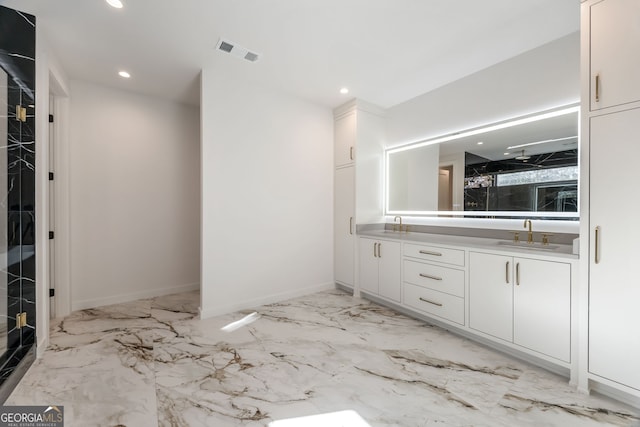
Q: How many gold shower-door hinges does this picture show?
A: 2